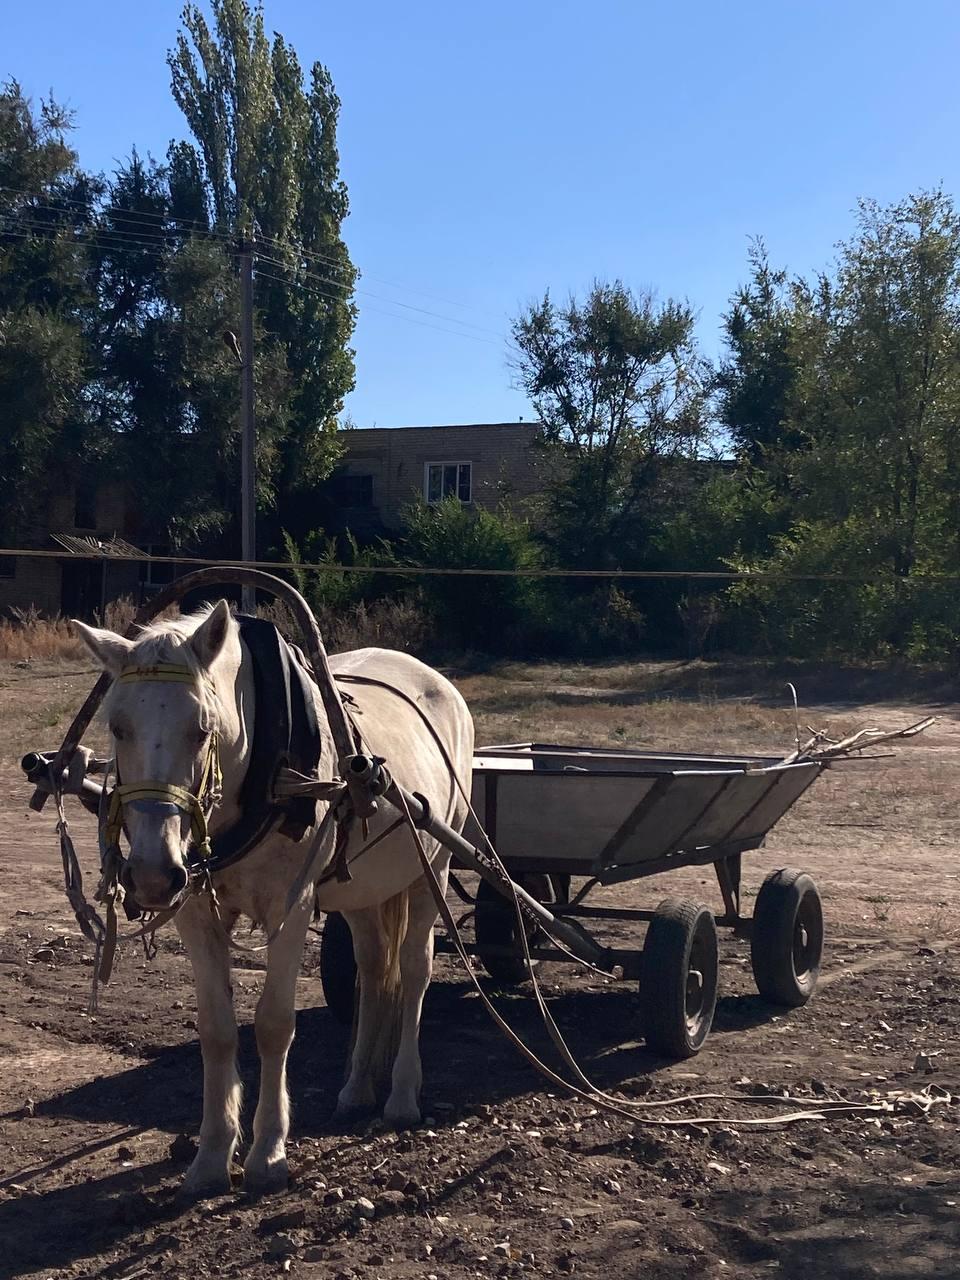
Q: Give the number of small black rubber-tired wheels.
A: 4